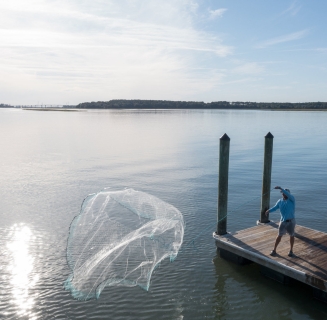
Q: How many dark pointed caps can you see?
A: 2